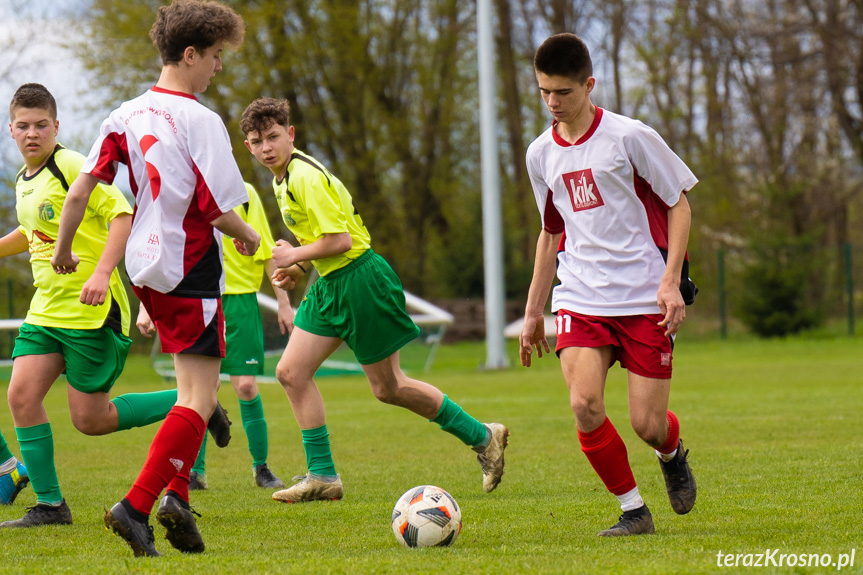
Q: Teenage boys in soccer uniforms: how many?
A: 5